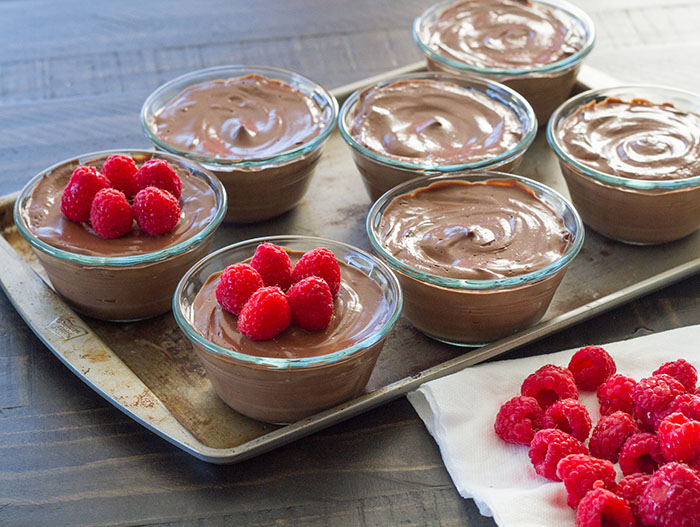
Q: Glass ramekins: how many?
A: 7